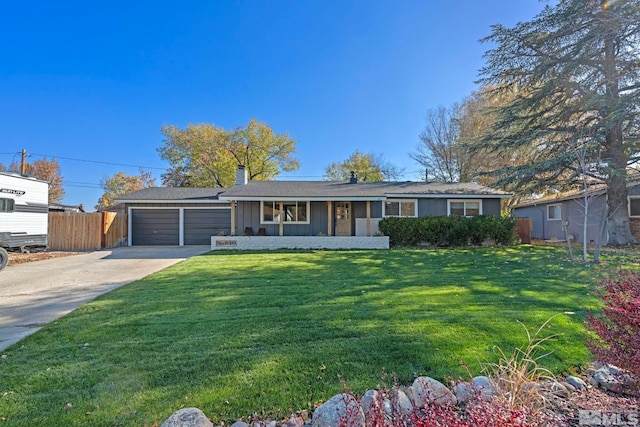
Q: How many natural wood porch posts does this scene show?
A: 4